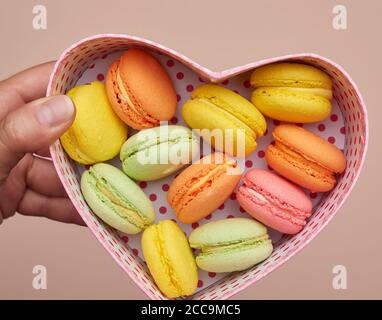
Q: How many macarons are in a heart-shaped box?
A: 11